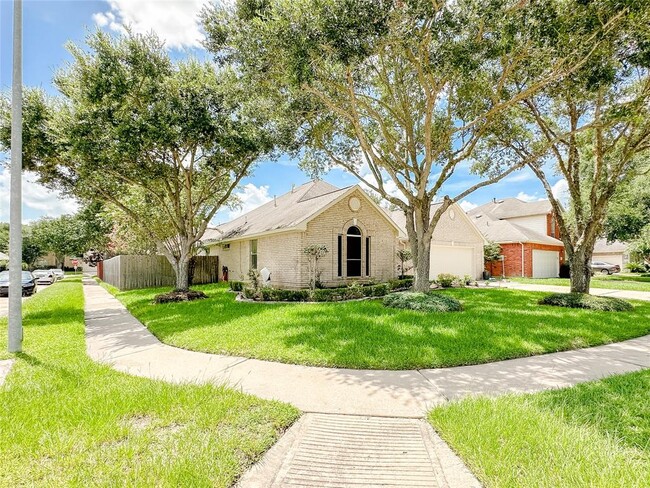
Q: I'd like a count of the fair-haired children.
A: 0